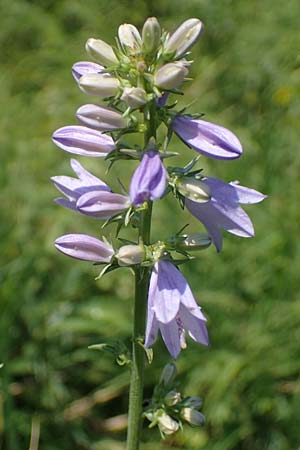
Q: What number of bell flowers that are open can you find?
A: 3